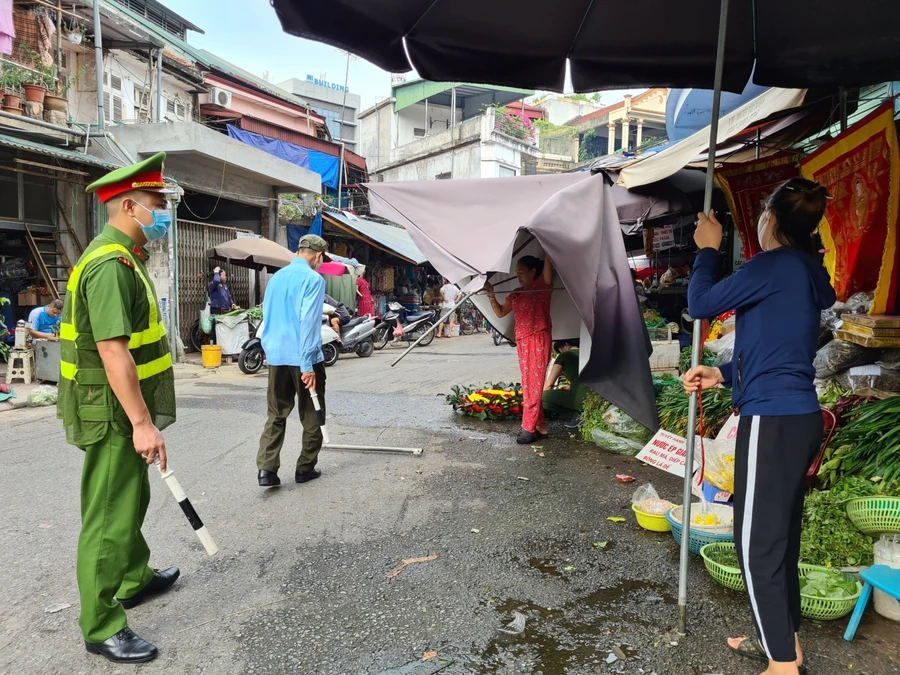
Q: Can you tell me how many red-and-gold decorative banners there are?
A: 2